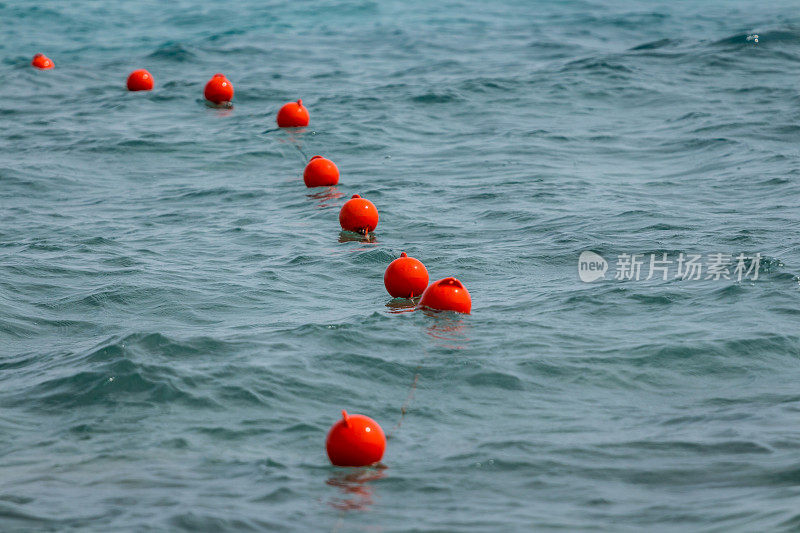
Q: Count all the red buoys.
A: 9